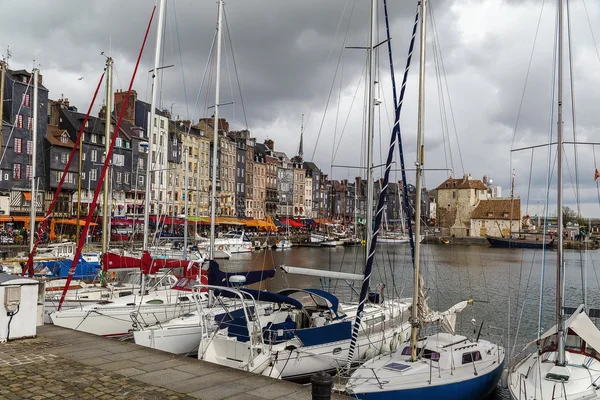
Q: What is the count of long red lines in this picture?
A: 2